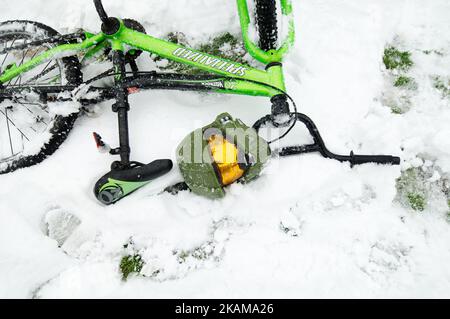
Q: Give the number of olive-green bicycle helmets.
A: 1